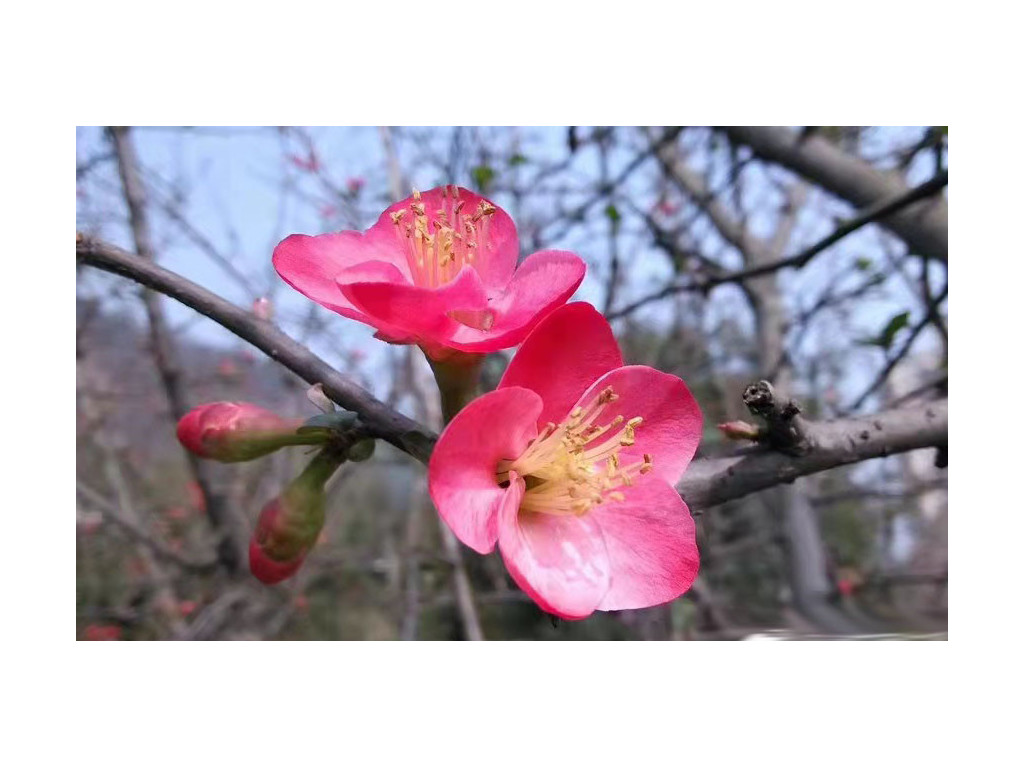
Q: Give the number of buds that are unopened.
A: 3